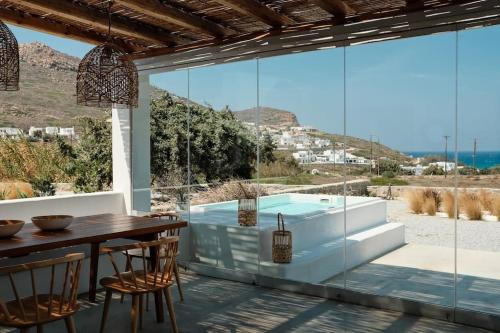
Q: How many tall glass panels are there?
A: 5